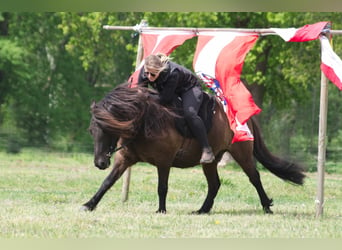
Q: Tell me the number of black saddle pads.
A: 1